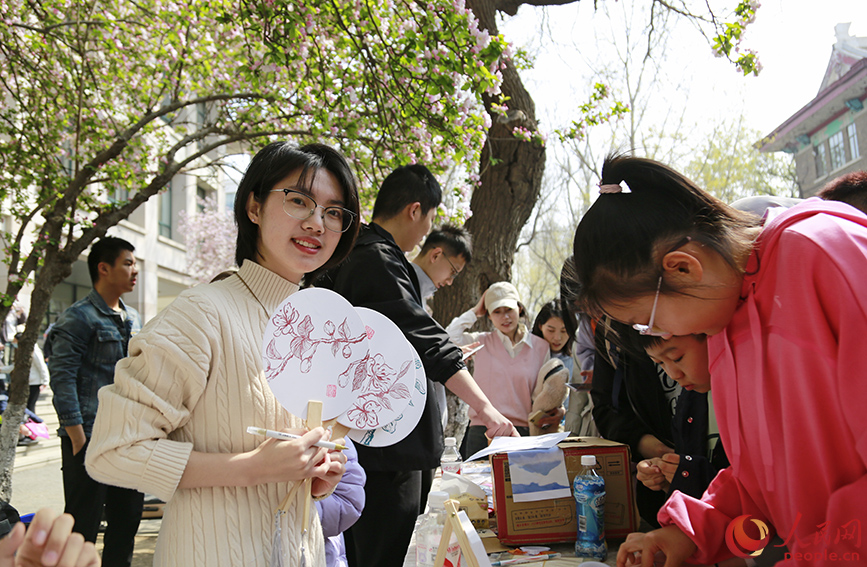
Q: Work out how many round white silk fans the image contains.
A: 3